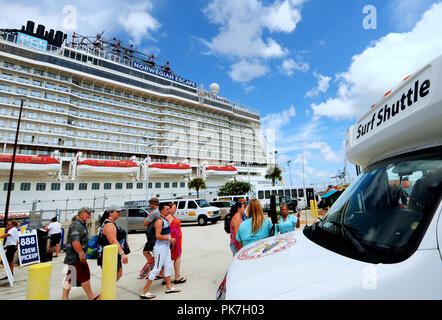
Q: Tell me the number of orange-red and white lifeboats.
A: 4